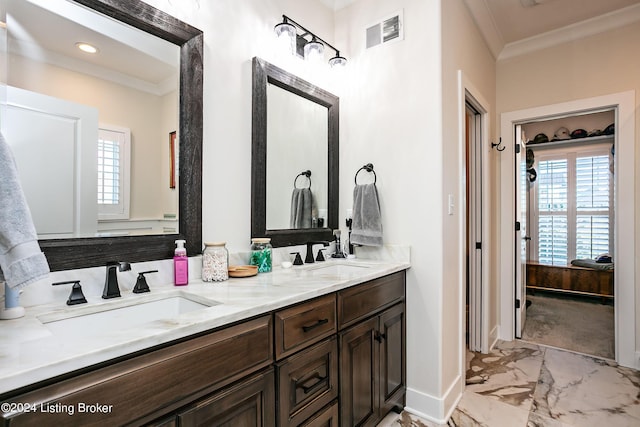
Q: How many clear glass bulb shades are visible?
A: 3